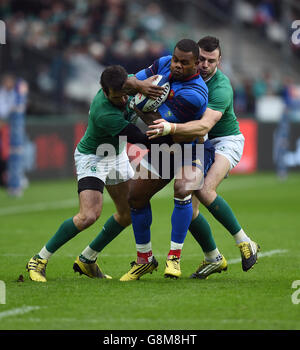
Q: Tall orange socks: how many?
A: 0